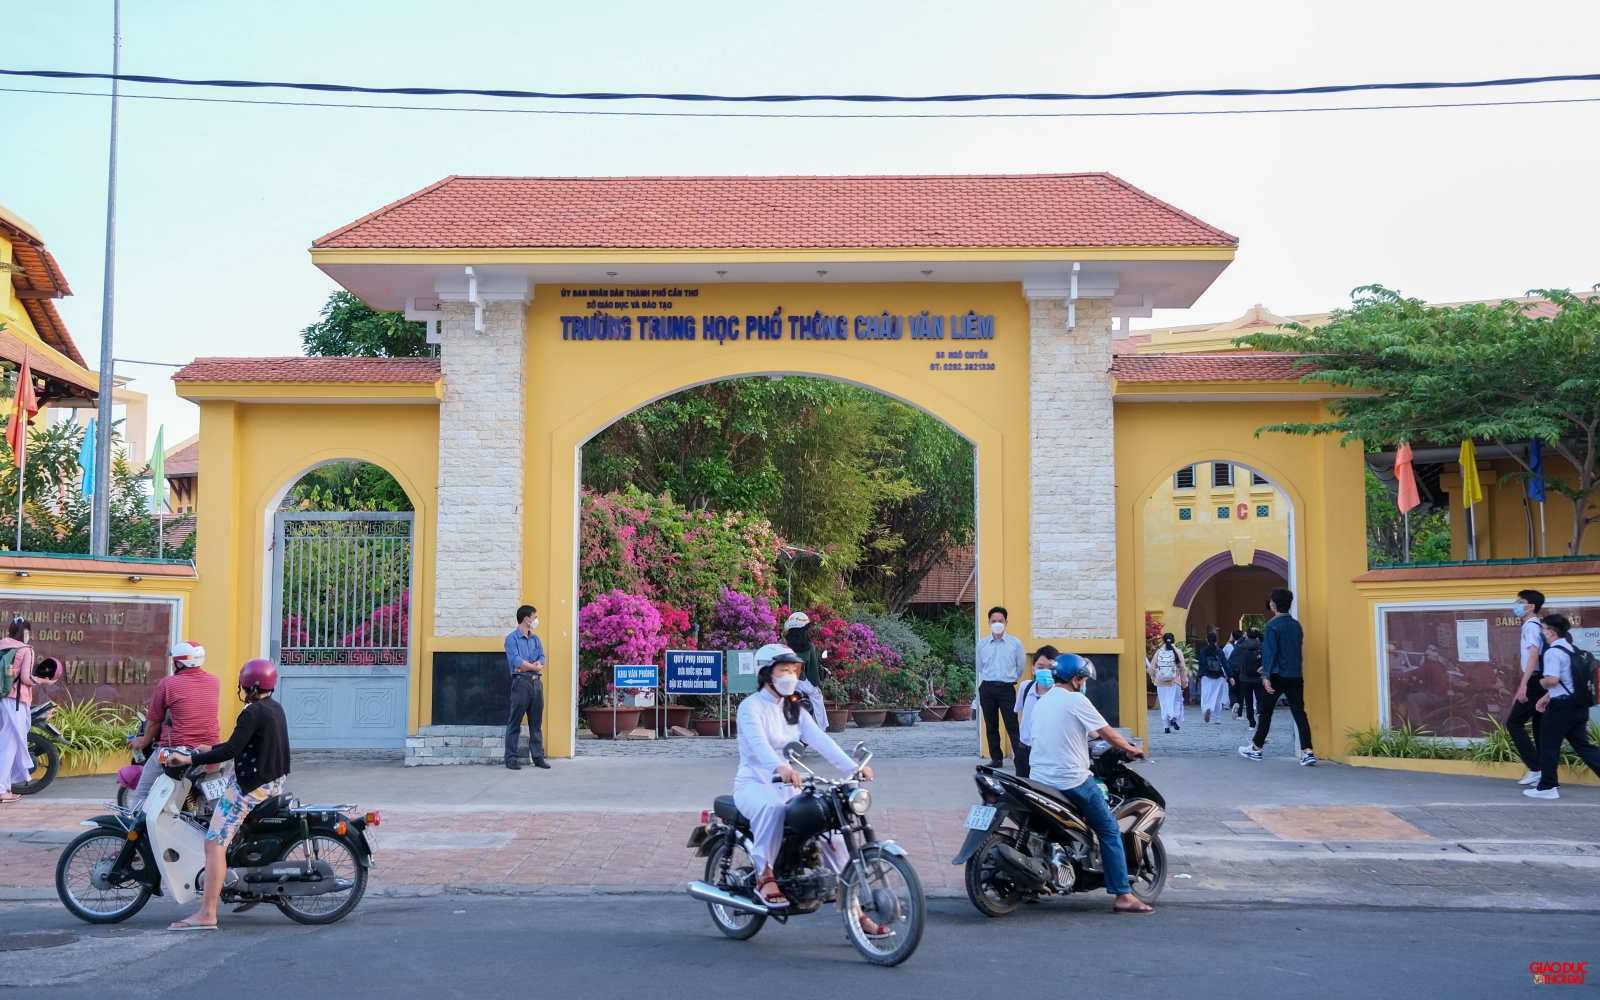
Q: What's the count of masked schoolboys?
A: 3